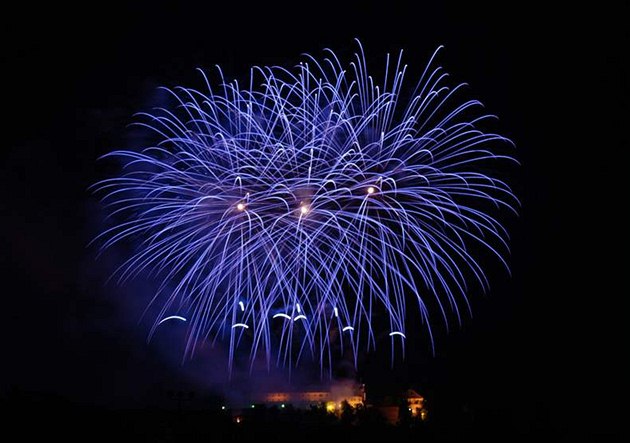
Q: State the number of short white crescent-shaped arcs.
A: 6